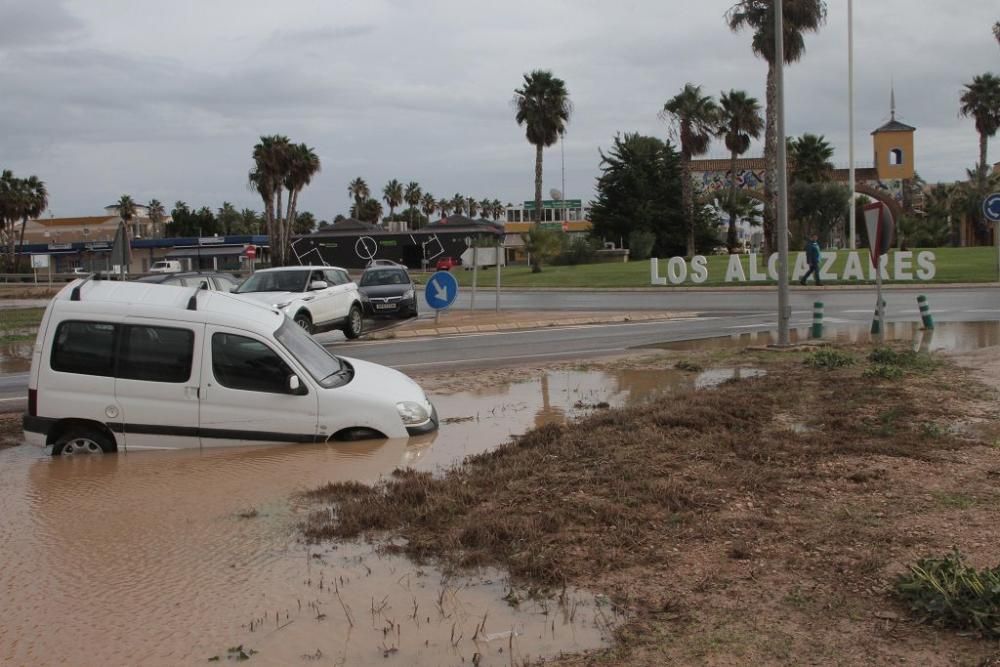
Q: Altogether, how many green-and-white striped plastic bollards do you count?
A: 3